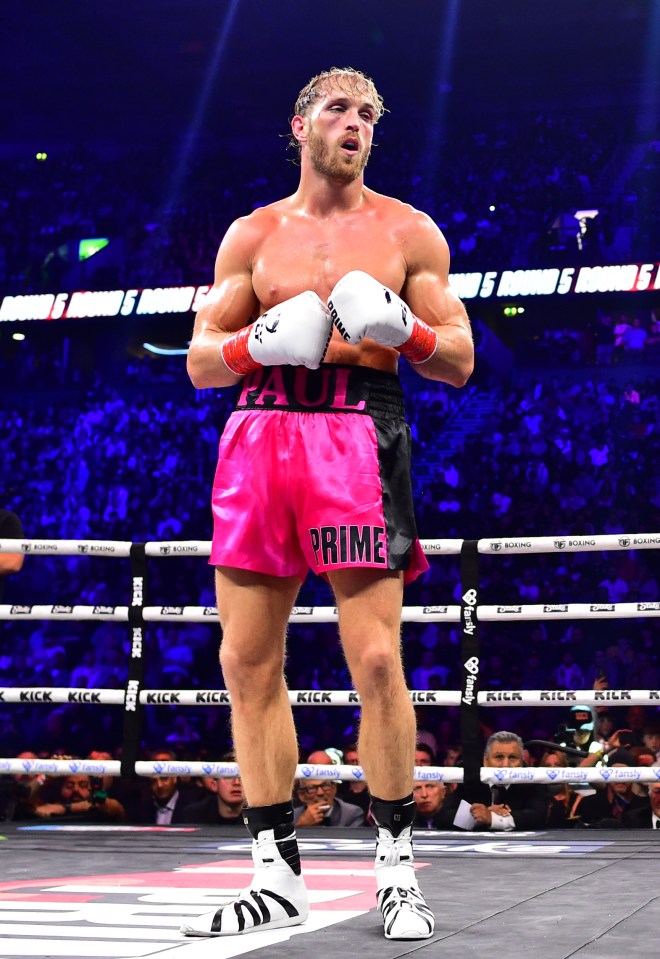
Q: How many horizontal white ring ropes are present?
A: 4